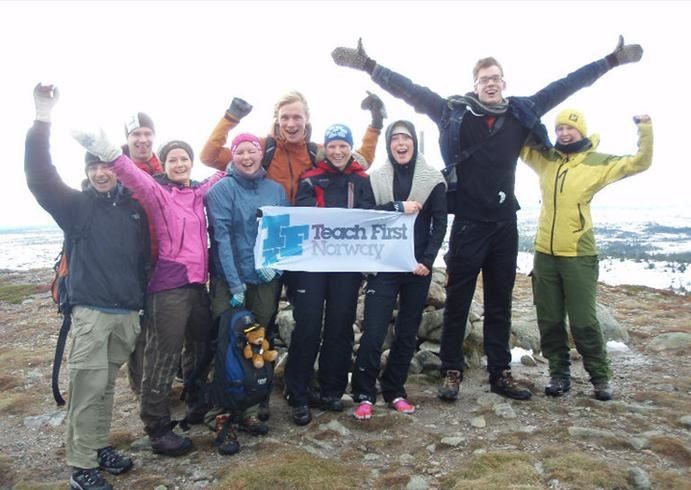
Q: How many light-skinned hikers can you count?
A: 9